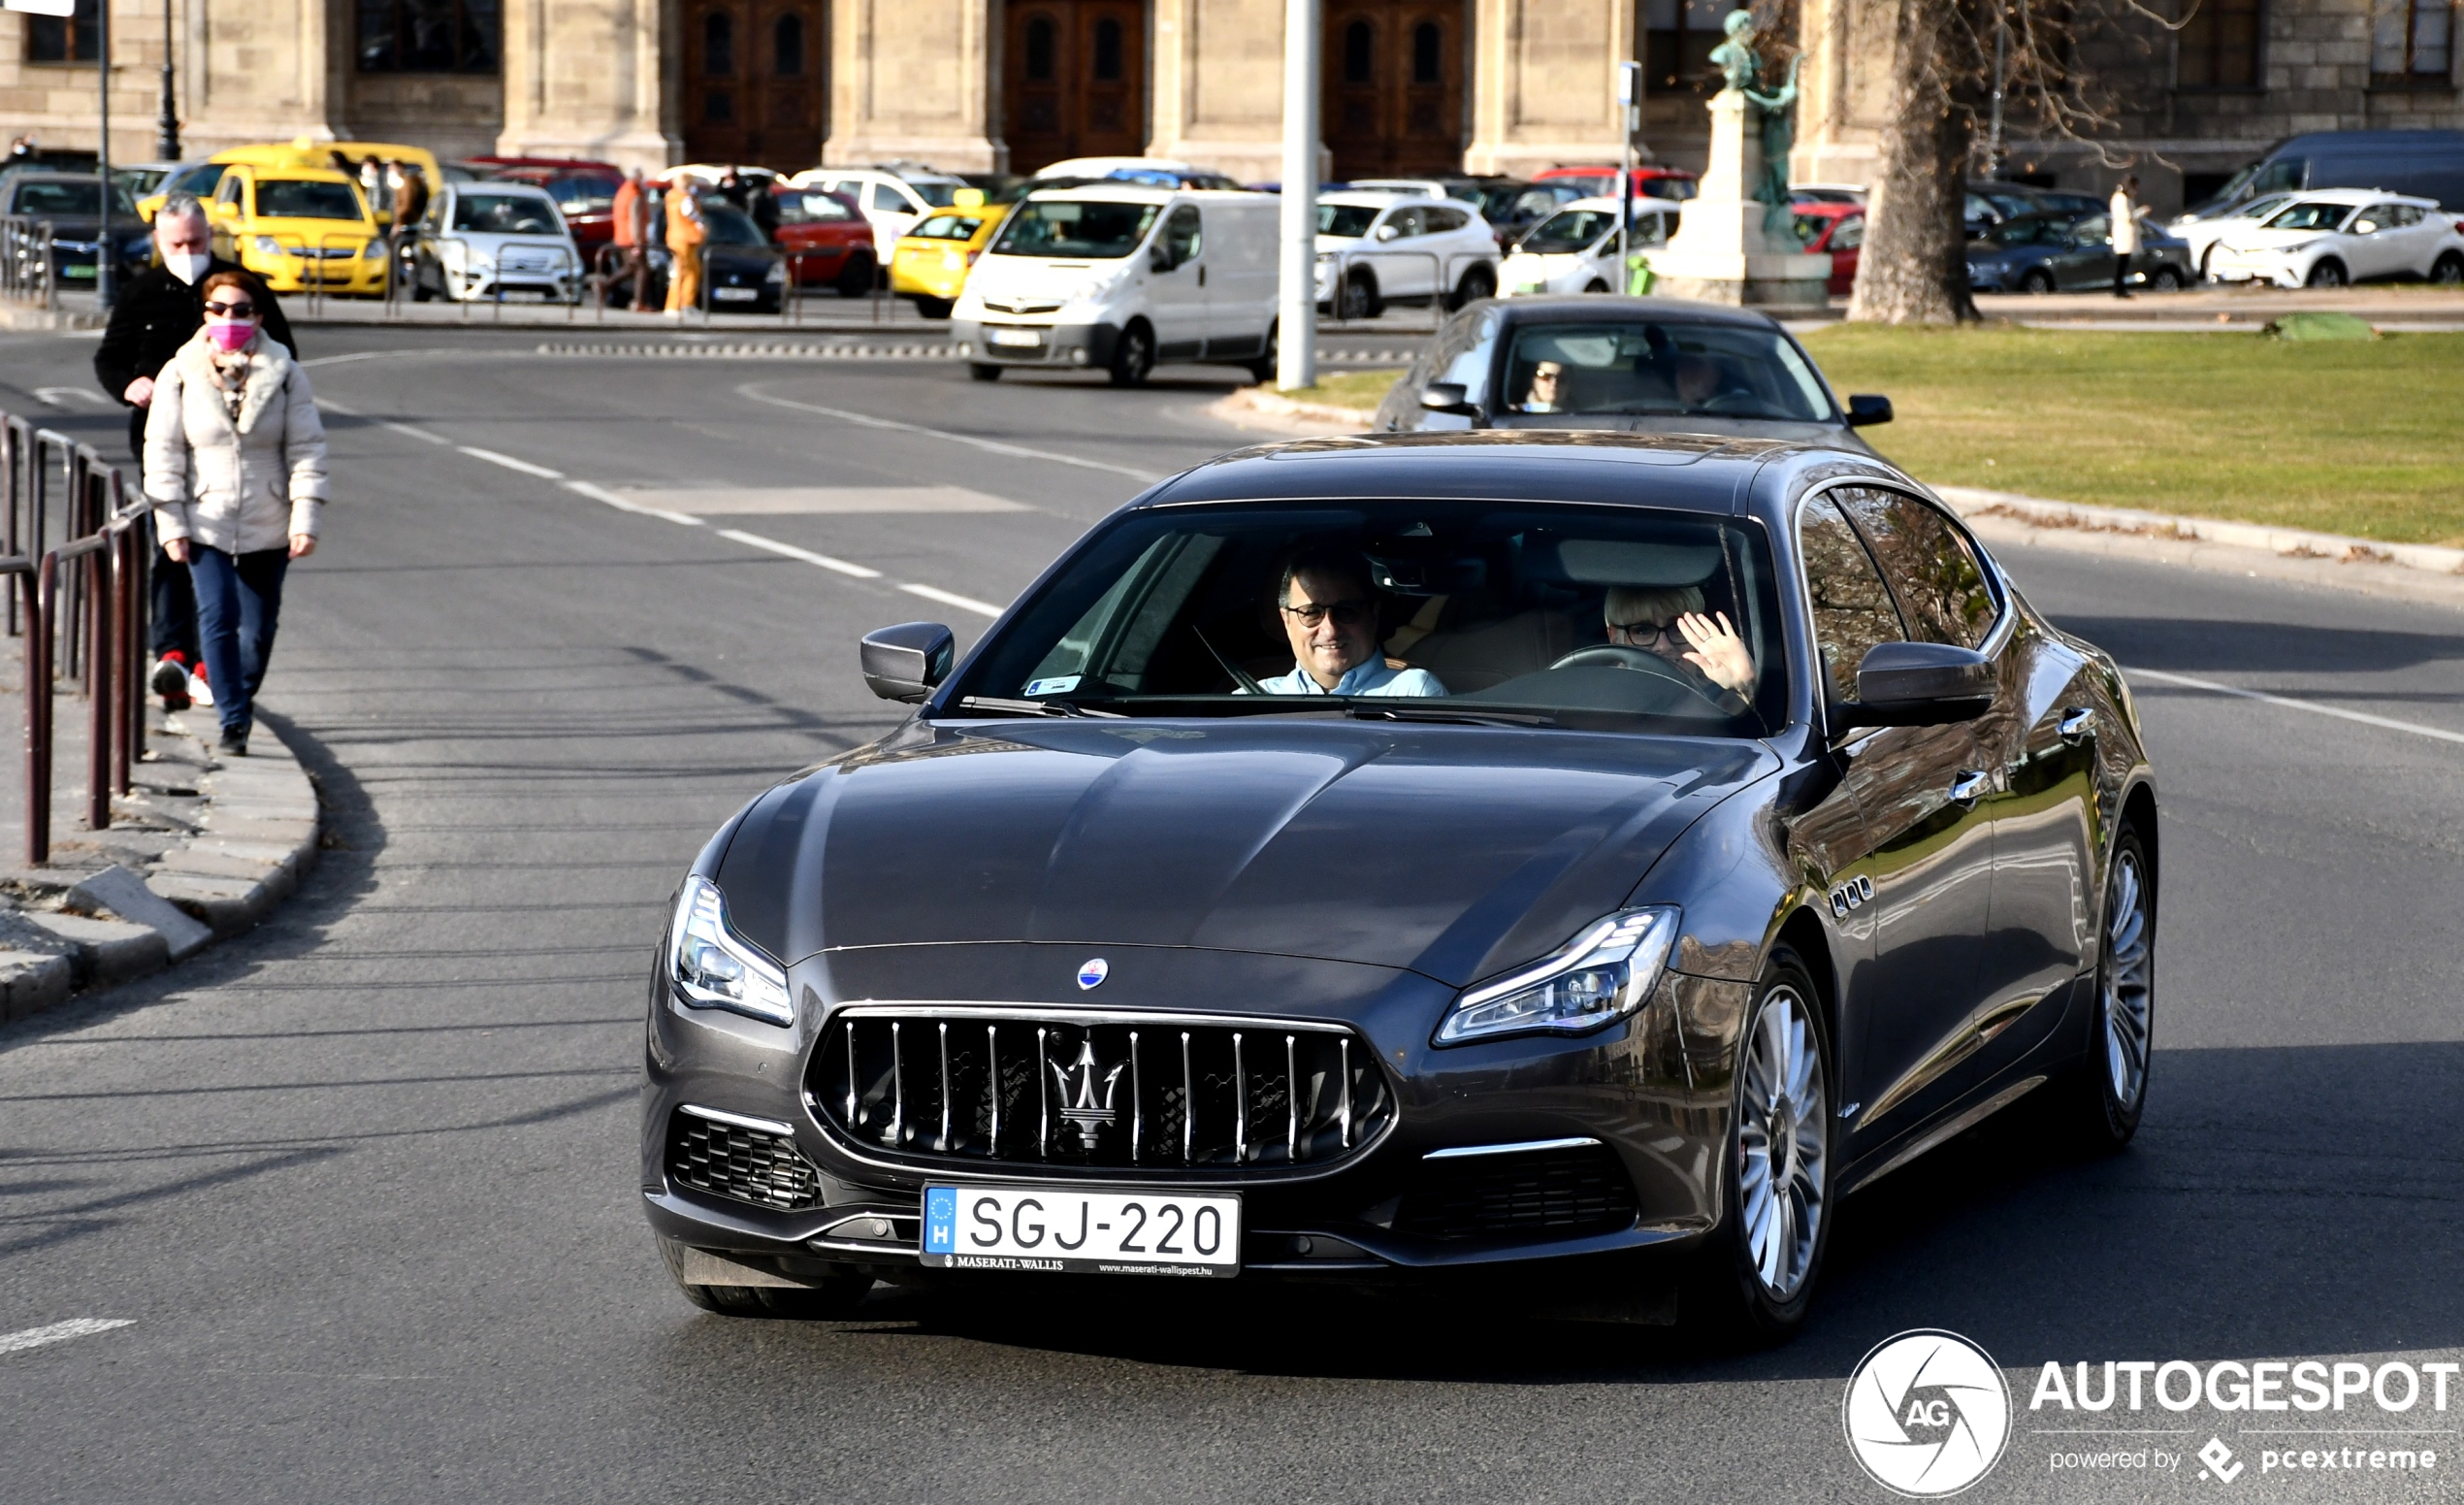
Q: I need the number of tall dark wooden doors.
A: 3